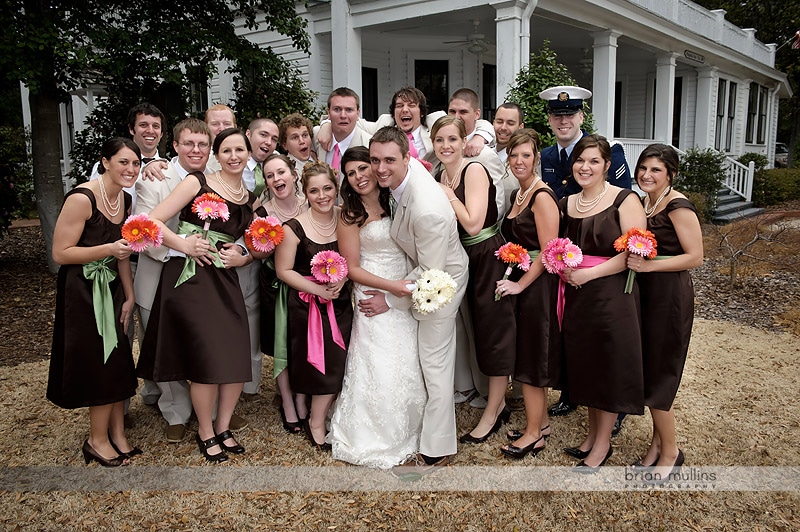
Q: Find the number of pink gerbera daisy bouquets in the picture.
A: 2